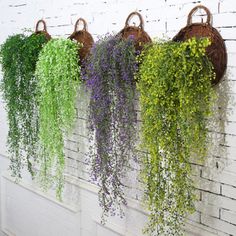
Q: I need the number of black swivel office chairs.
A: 0